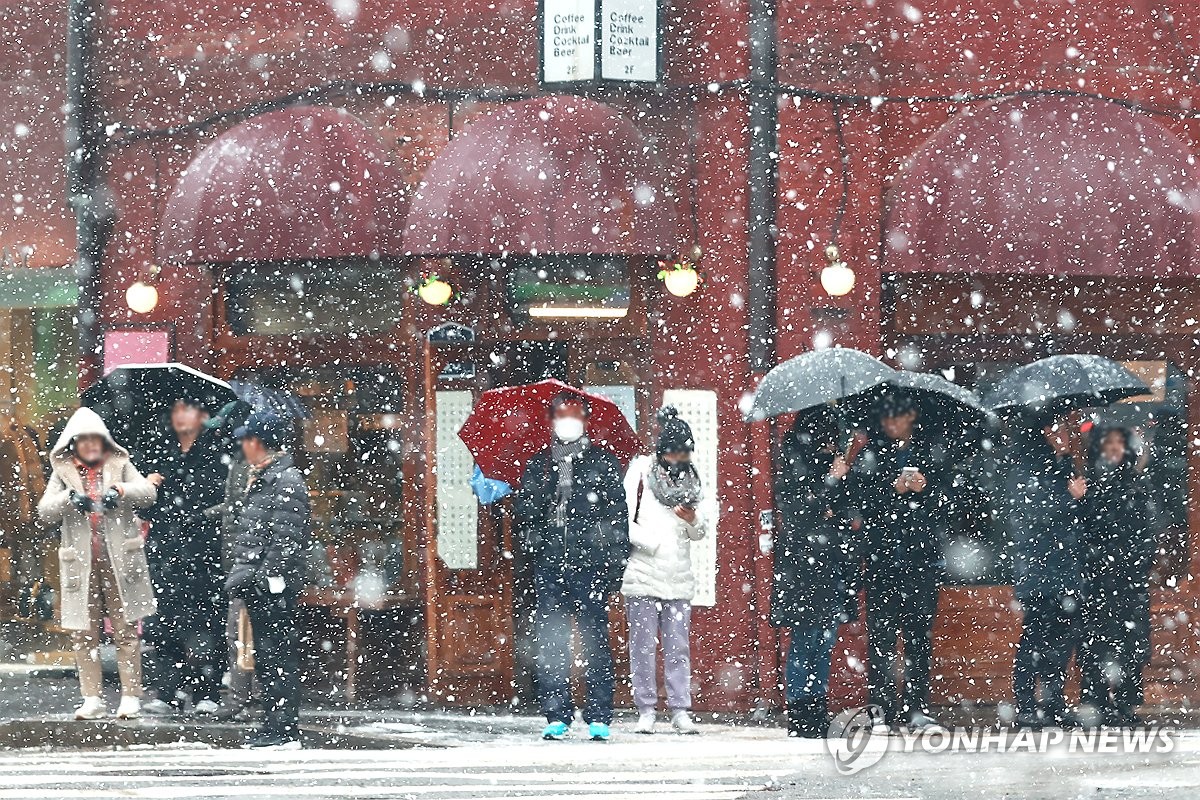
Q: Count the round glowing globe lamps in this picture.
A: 4